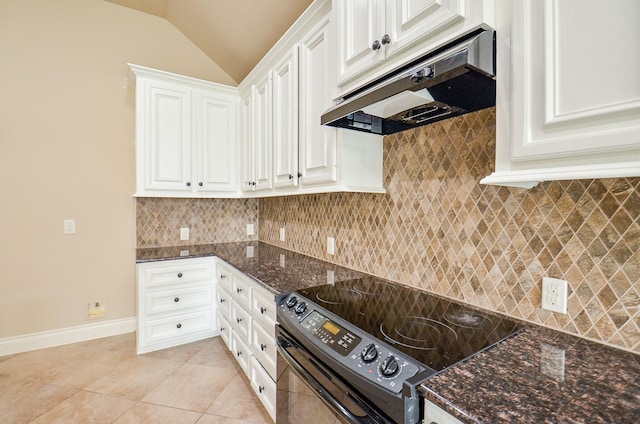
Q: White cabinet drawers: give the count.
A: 12